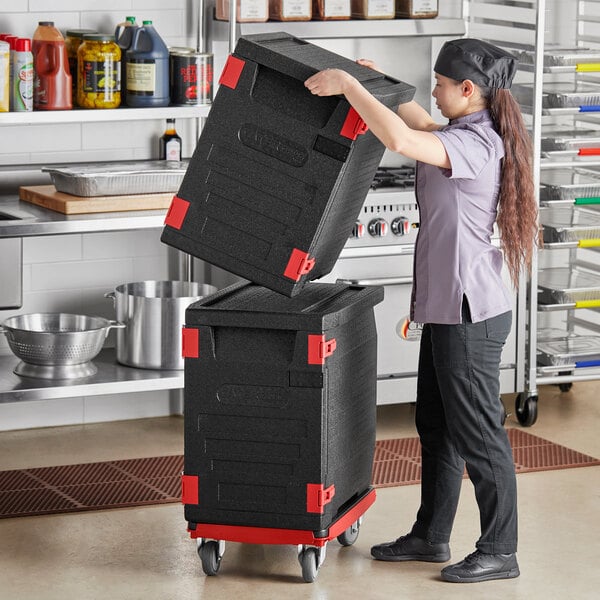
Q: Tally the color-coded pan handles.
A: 7